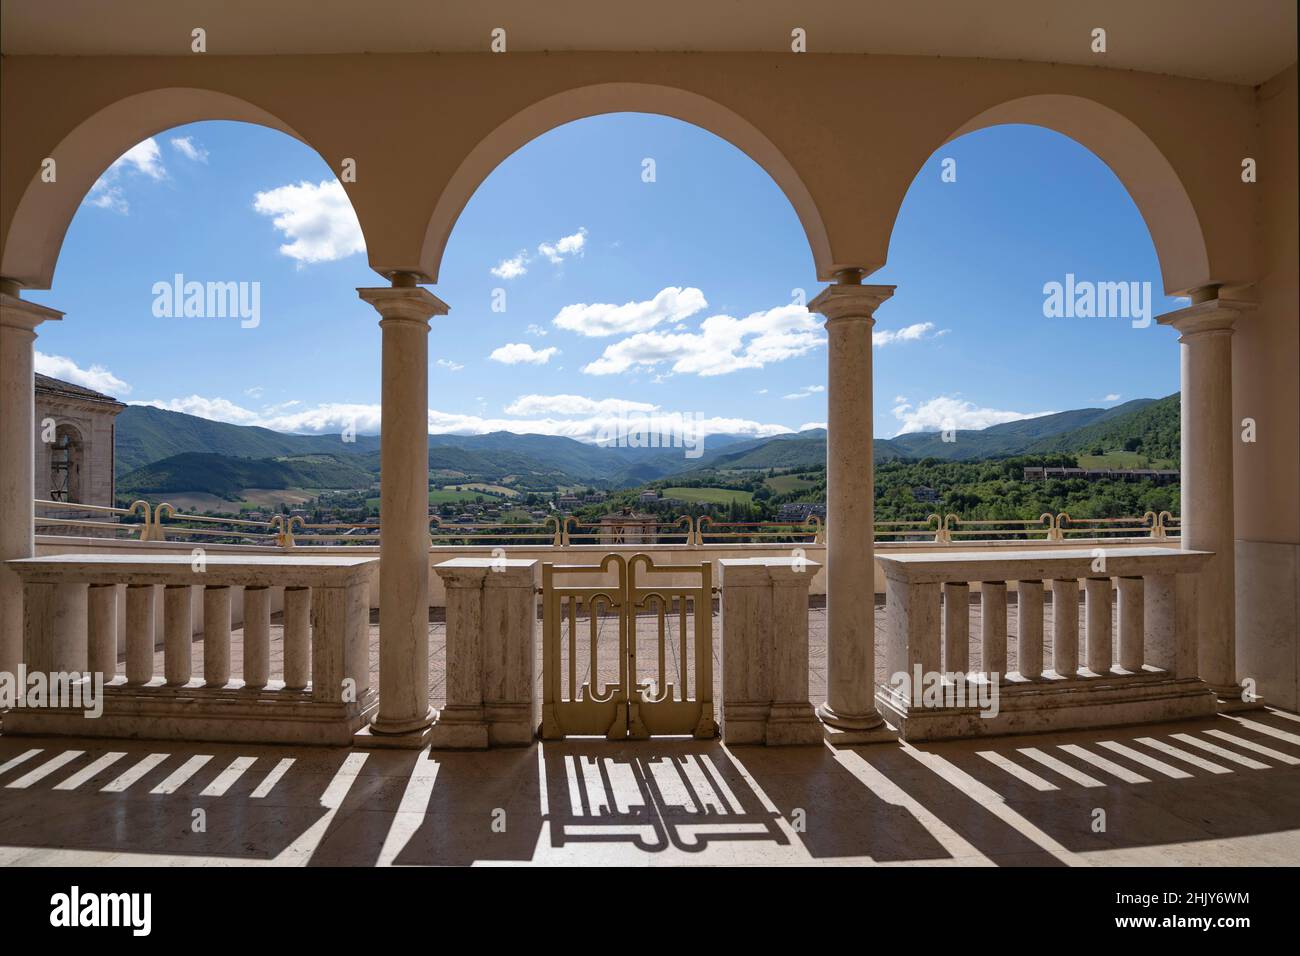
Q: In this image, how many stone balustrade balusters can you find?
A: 12